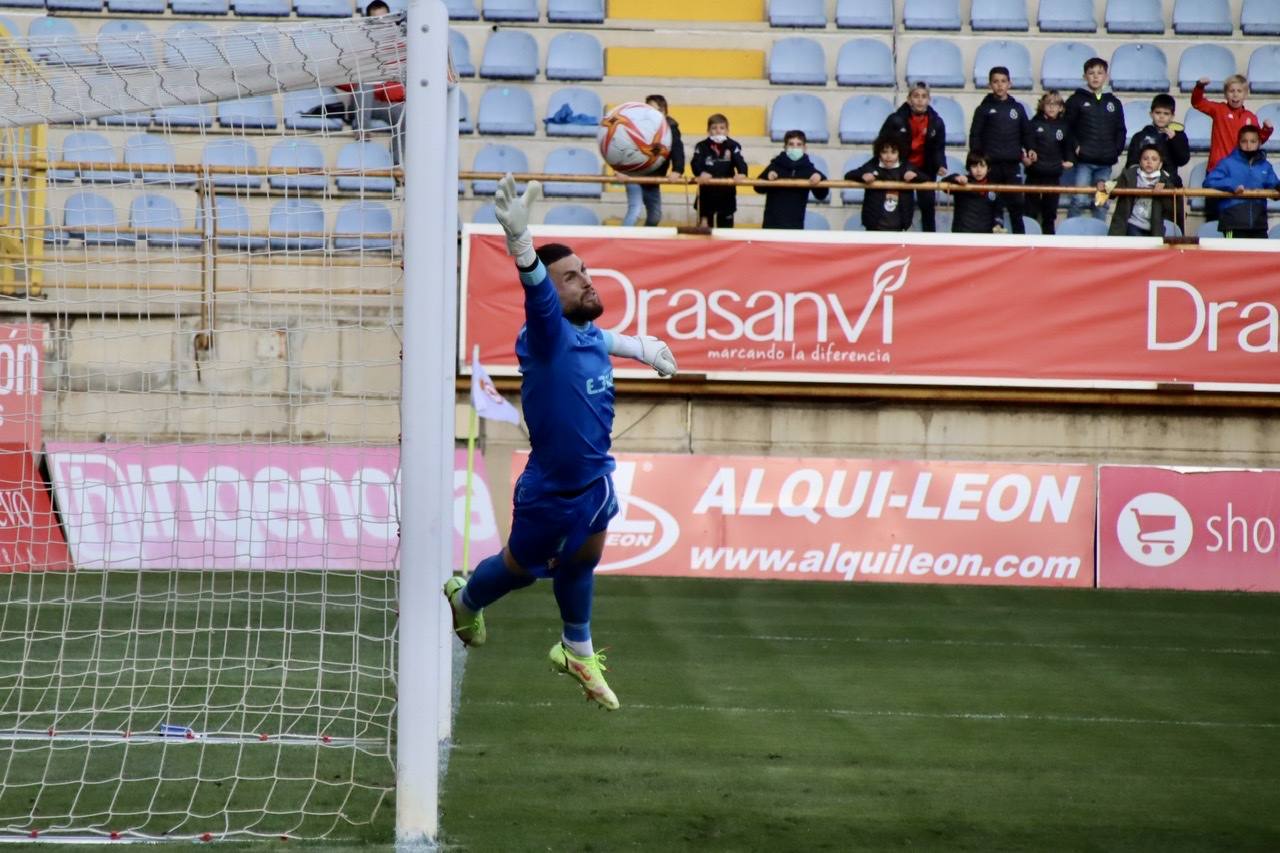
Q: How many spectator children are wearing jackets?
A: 13